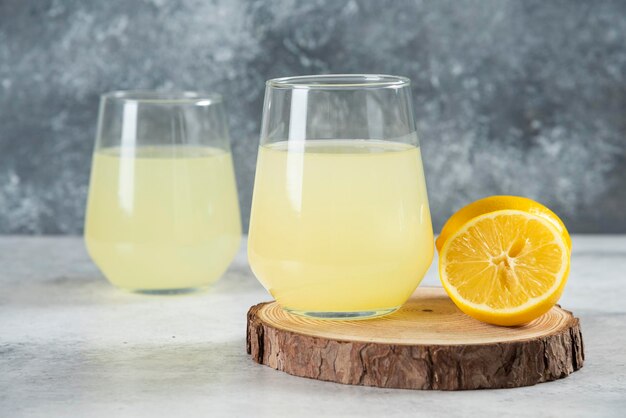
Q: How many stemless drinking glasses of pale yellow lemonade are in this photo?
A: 2